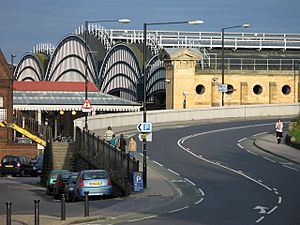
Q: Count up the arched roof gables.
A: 4